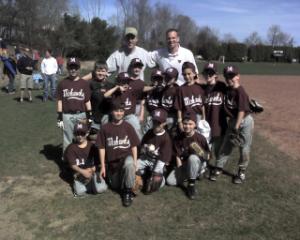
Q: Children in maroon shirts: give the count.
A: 12